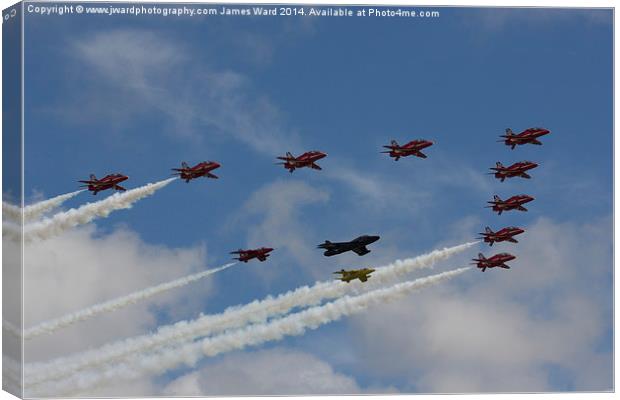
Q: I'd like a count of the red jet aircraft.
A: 10